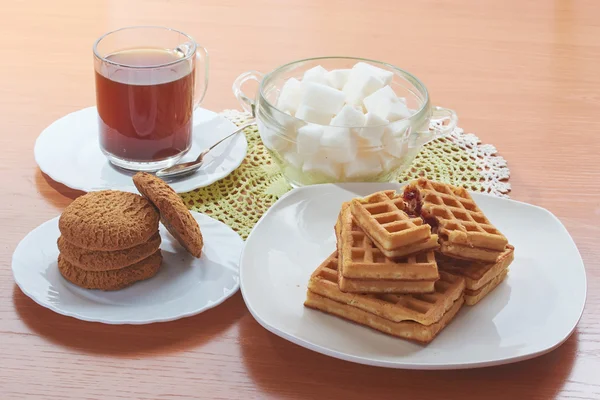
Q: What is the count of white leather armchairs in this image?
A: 0